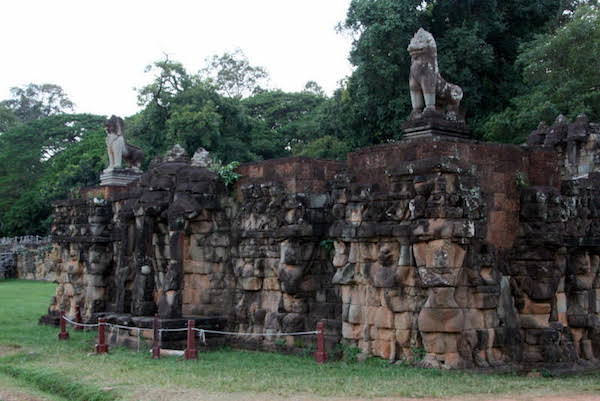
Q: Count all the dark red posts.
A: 6